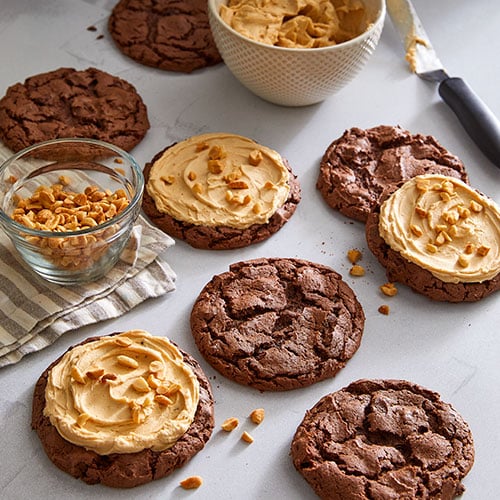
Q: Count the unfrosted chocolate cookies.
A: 5